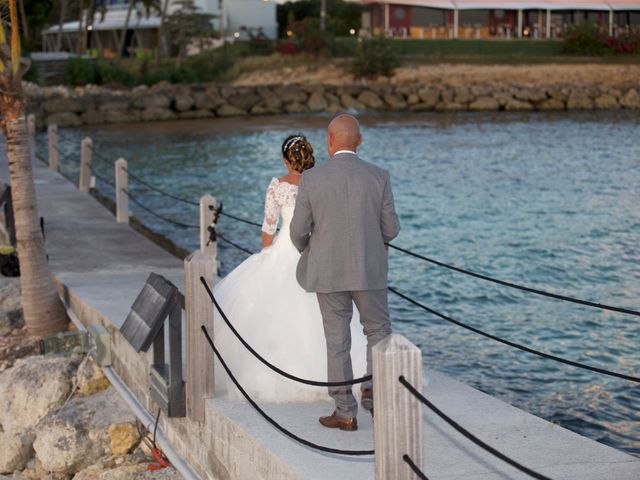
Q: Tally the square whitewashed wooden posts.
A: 7